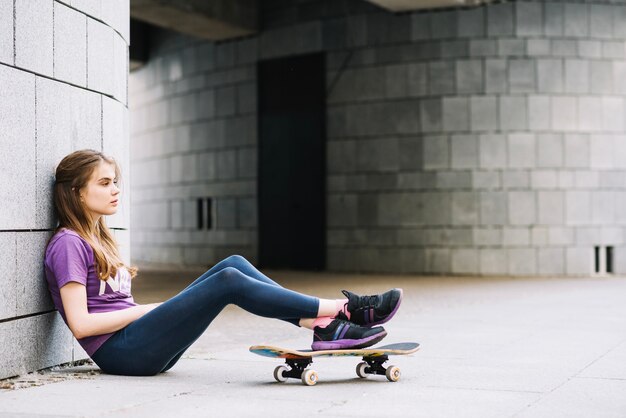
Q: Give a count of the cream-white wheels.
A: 4